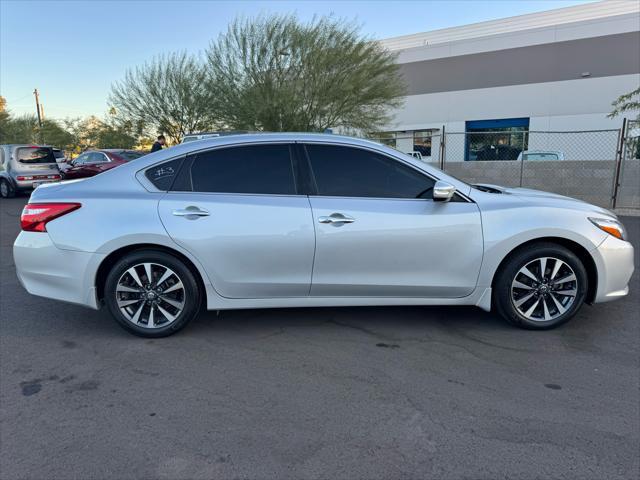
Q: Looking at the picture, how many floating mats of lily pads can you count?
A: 0